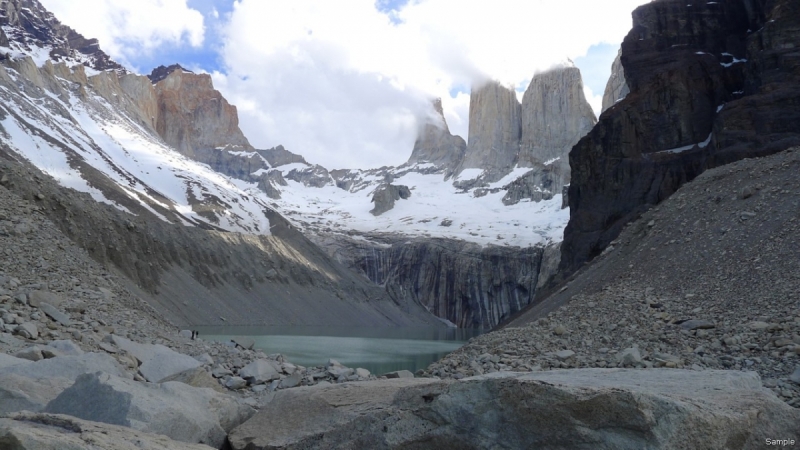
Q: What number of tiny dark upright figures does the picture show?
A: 2